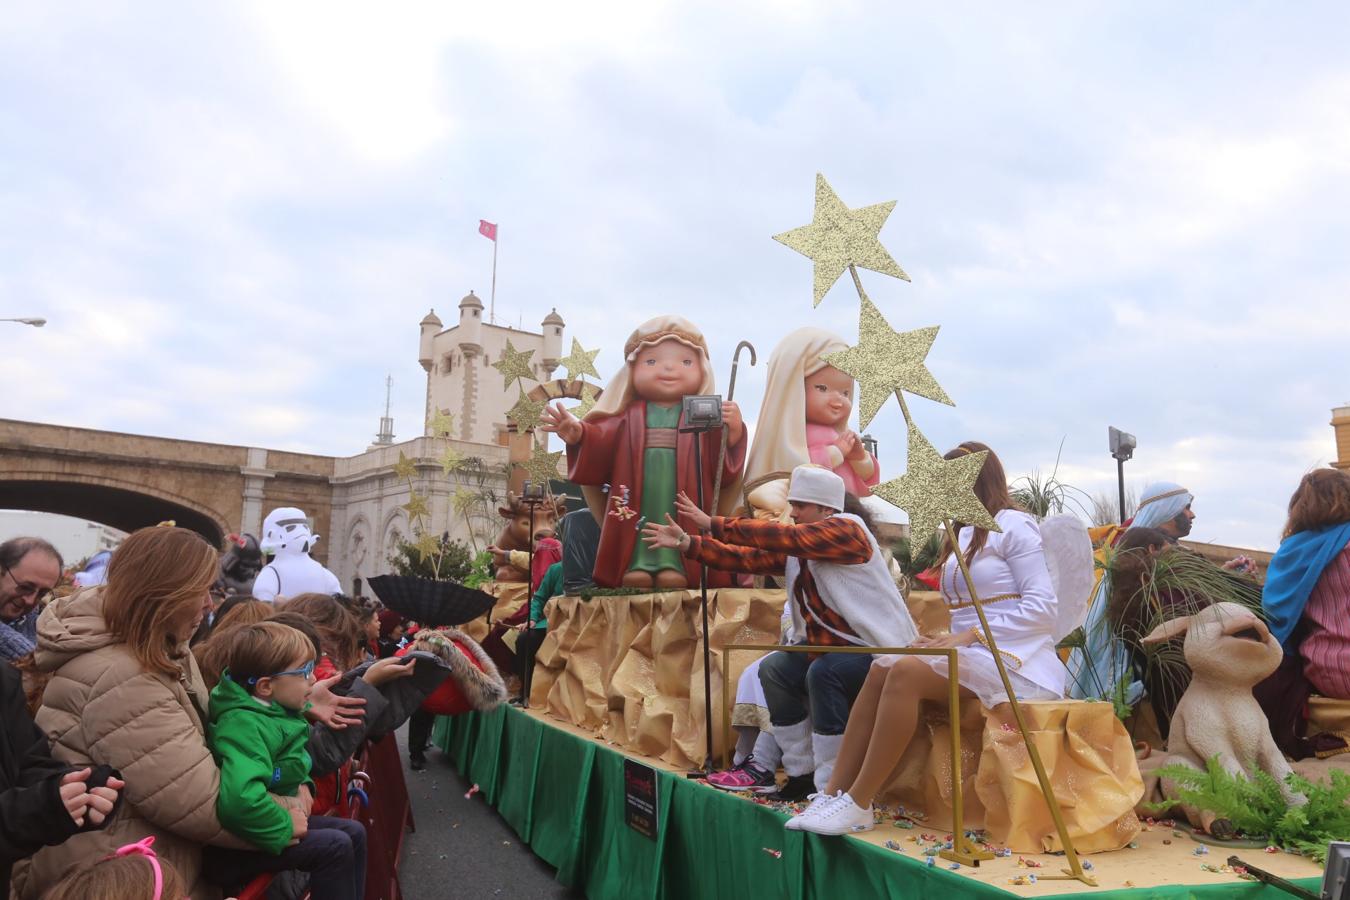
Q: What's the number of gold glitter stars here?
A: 14